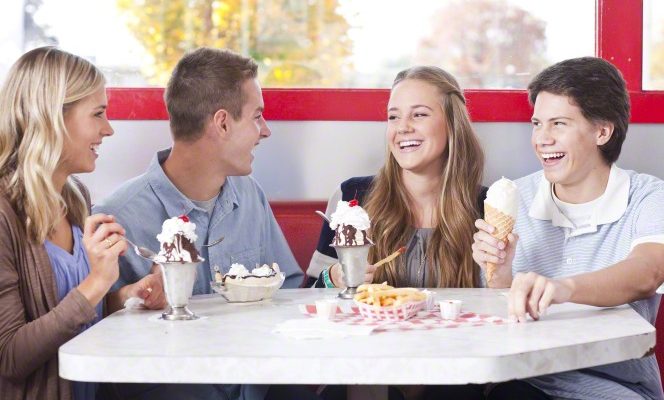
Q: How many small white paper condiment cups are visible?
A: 3